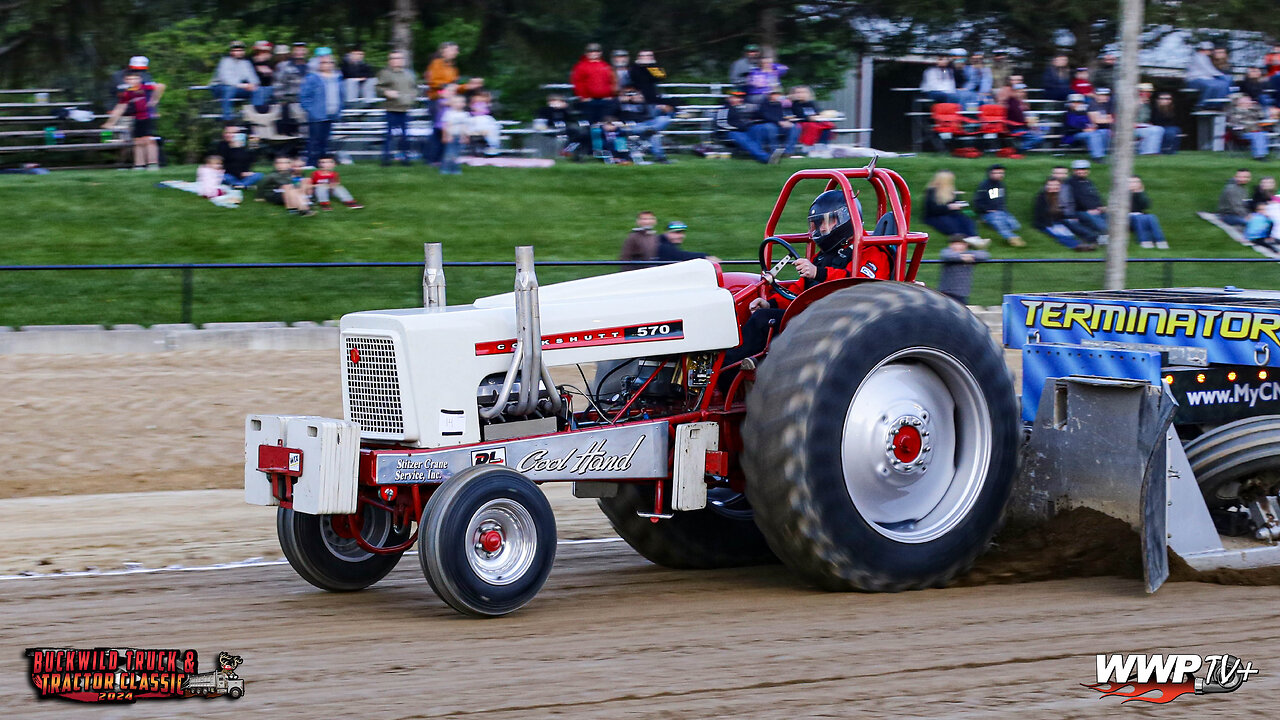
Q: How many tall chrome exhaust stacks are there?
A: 2